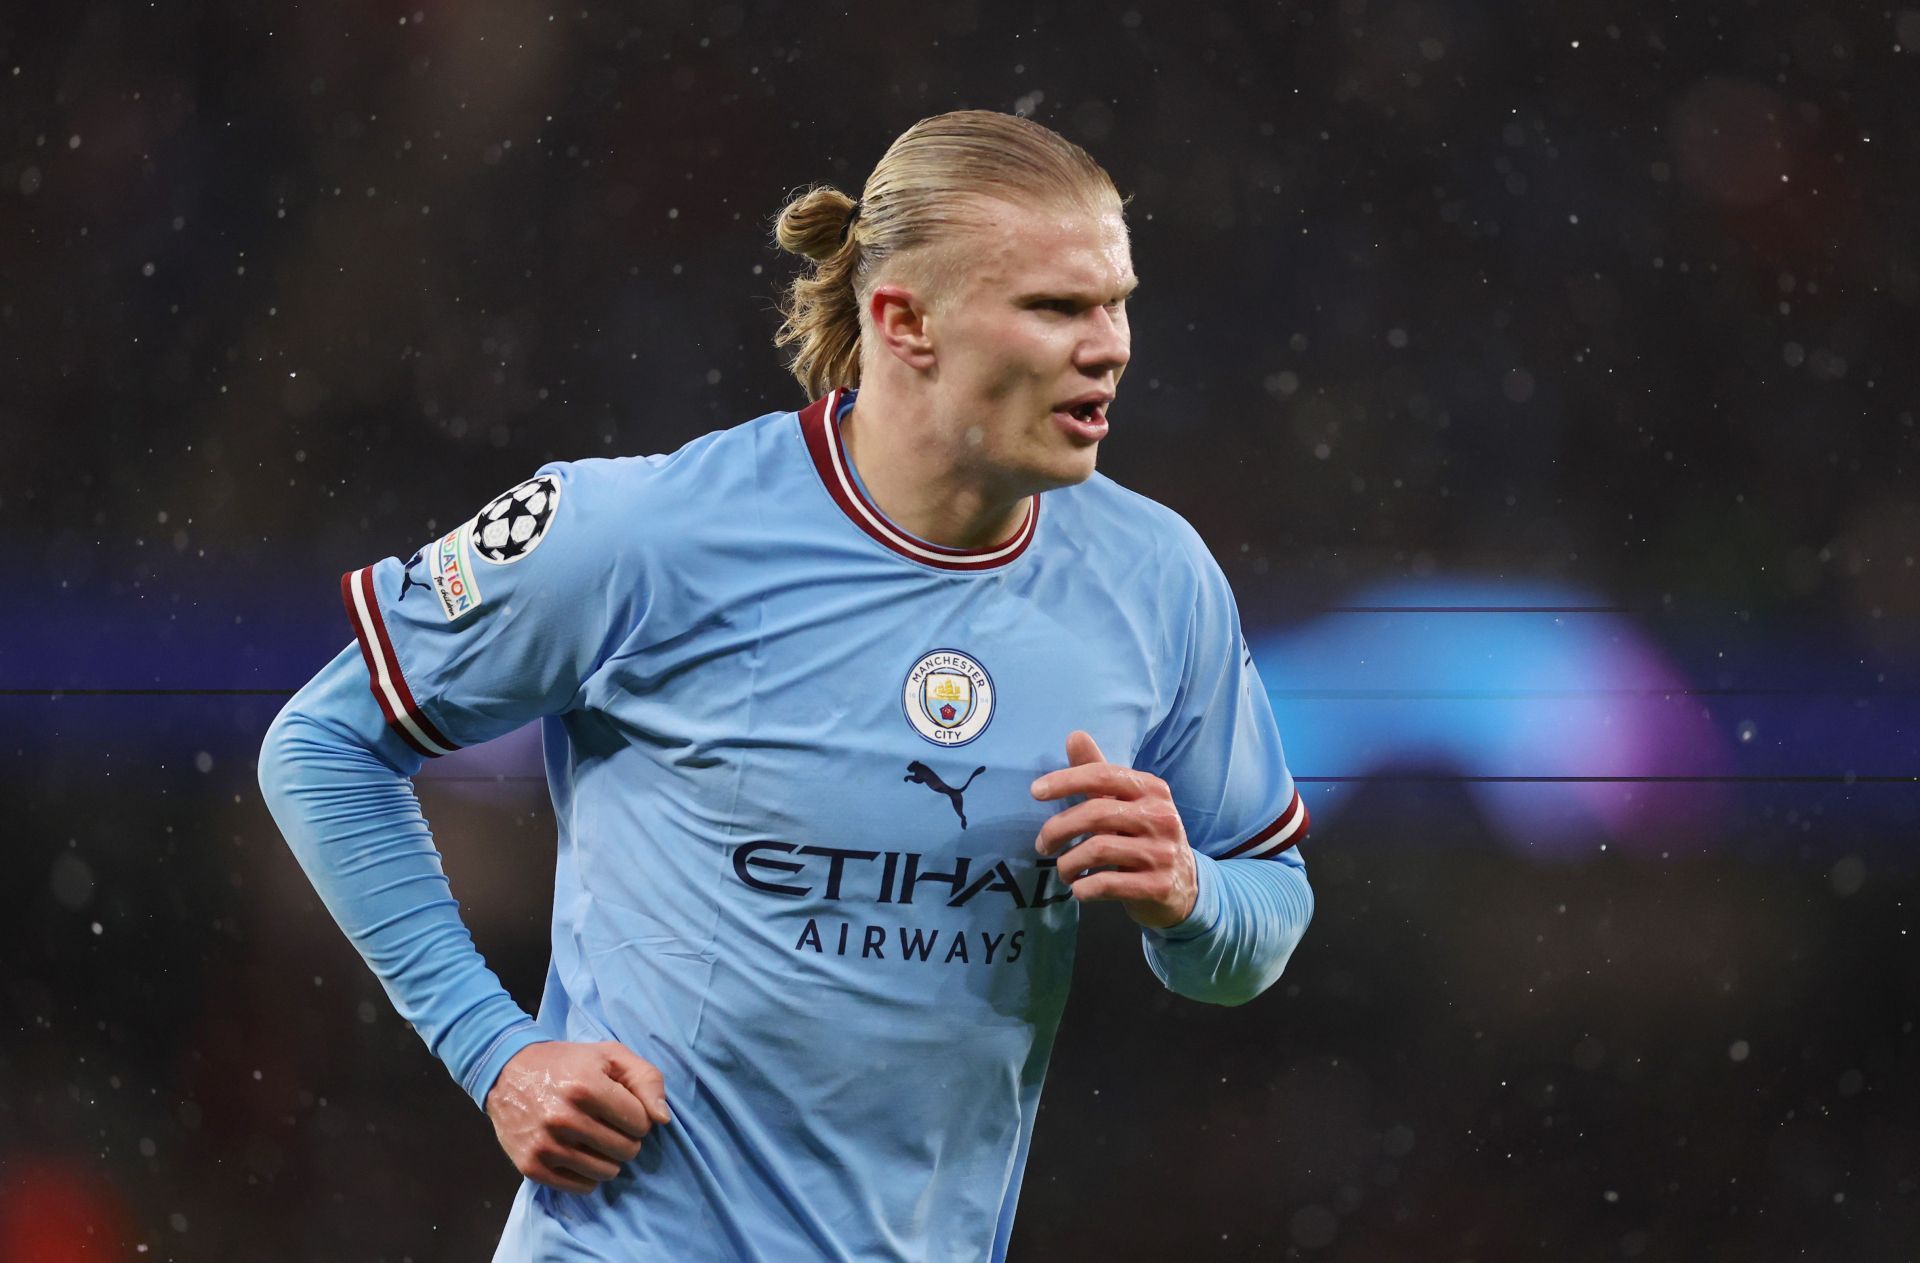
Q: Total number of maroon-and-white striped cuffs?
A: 2